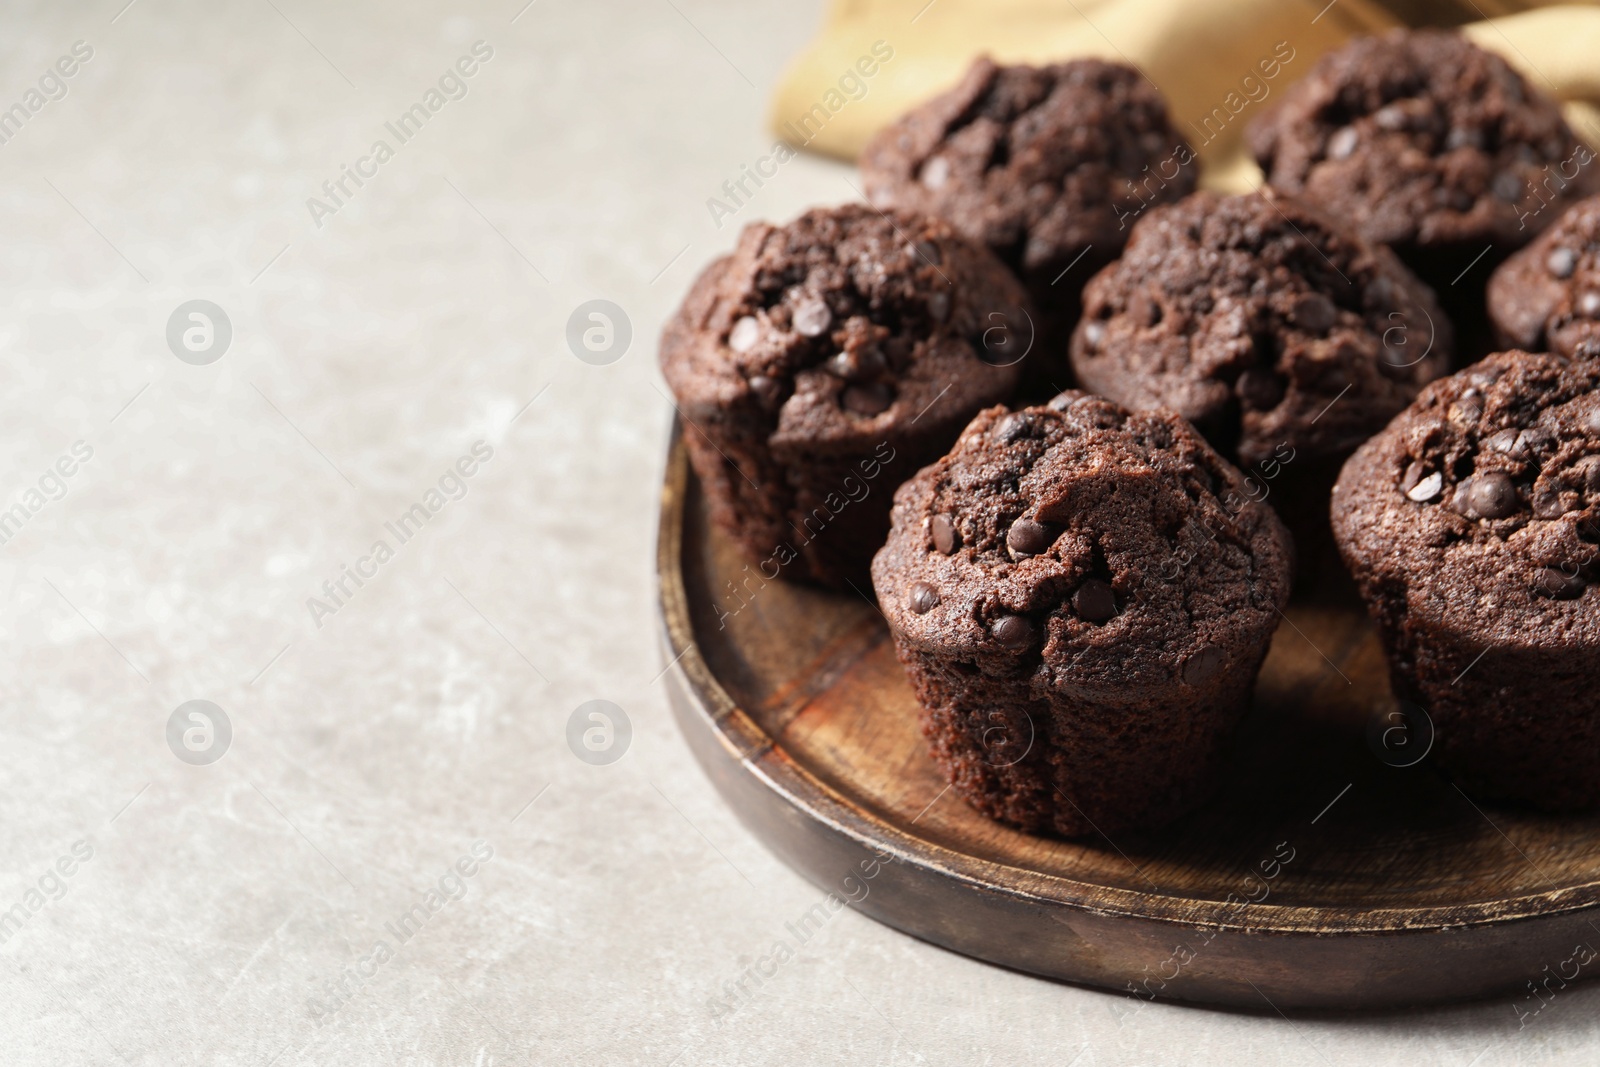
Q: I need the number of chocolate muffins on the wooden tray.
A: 7